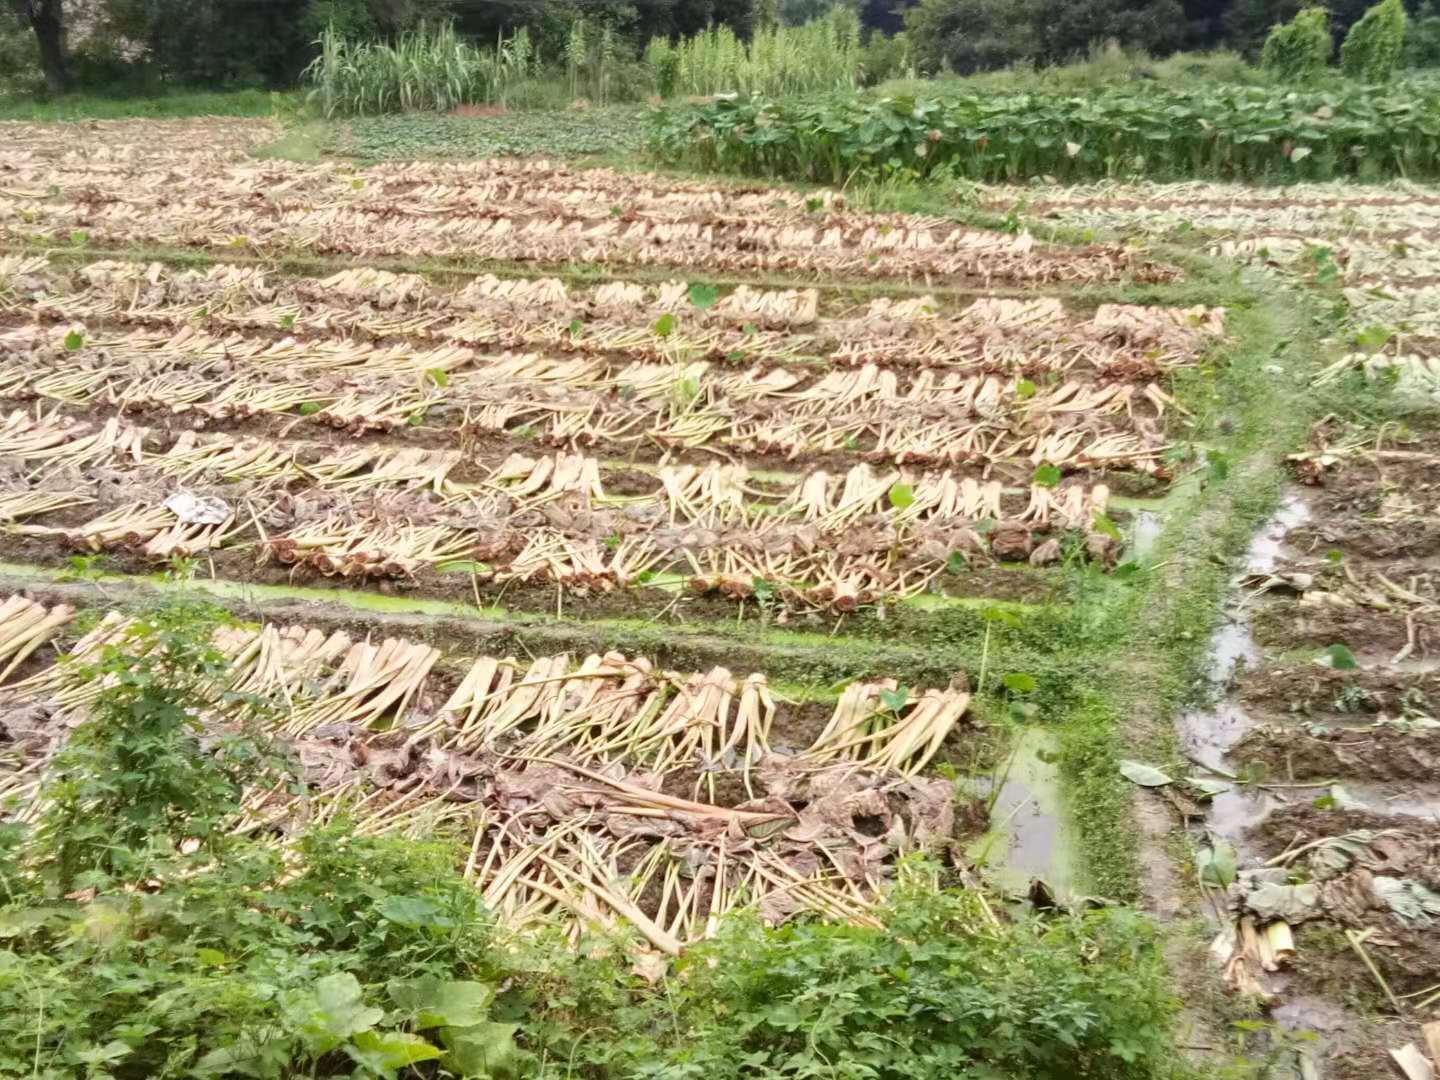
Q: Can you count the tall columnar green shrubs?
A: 2